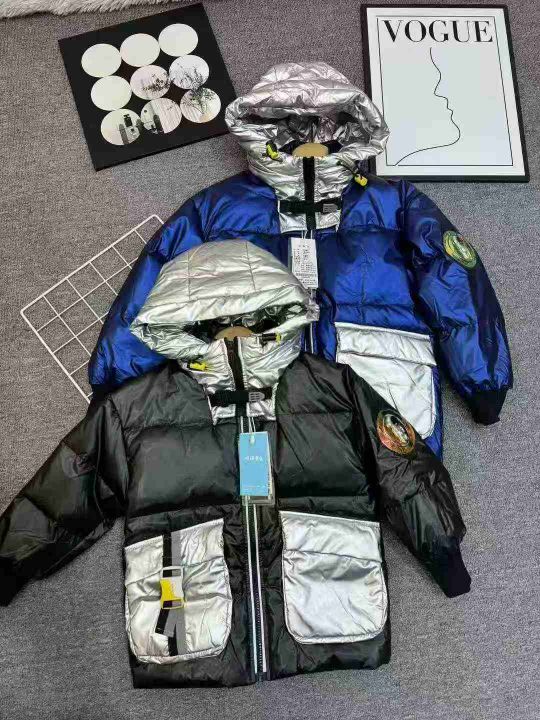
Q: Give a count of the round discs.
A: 9